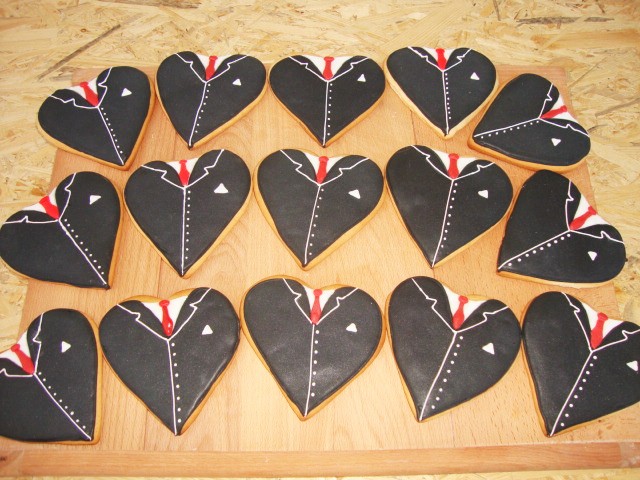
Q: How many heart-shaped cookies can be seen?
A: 15